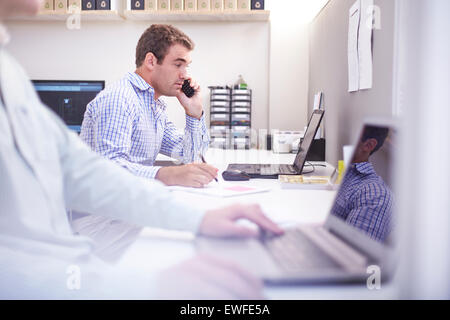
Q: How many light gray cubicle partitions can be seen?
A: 1